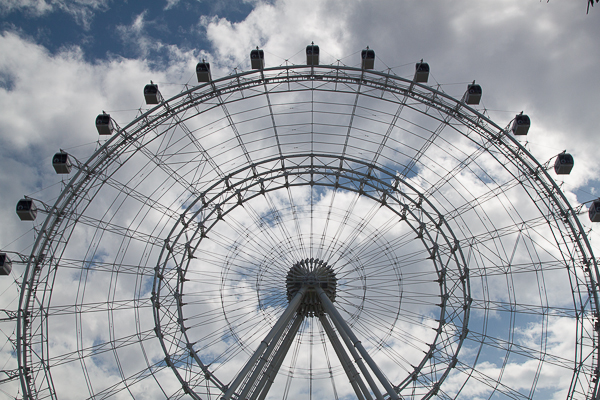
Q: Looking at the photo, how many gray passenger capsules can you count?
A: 14